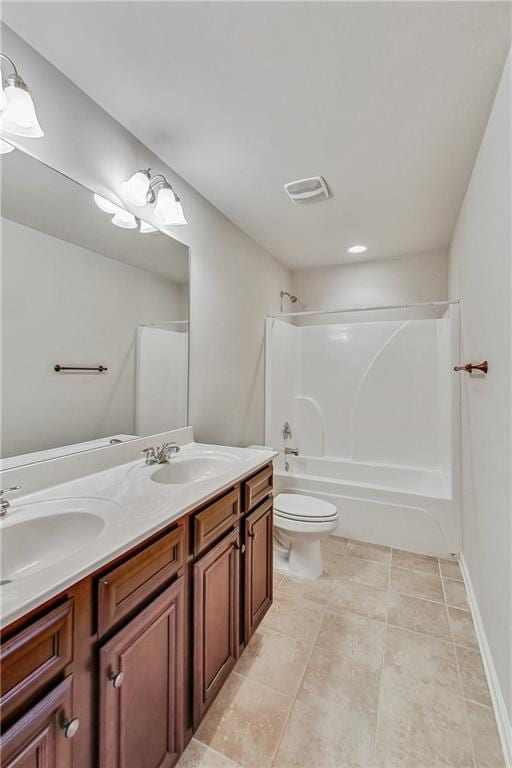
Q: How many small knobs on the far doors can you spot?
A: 2